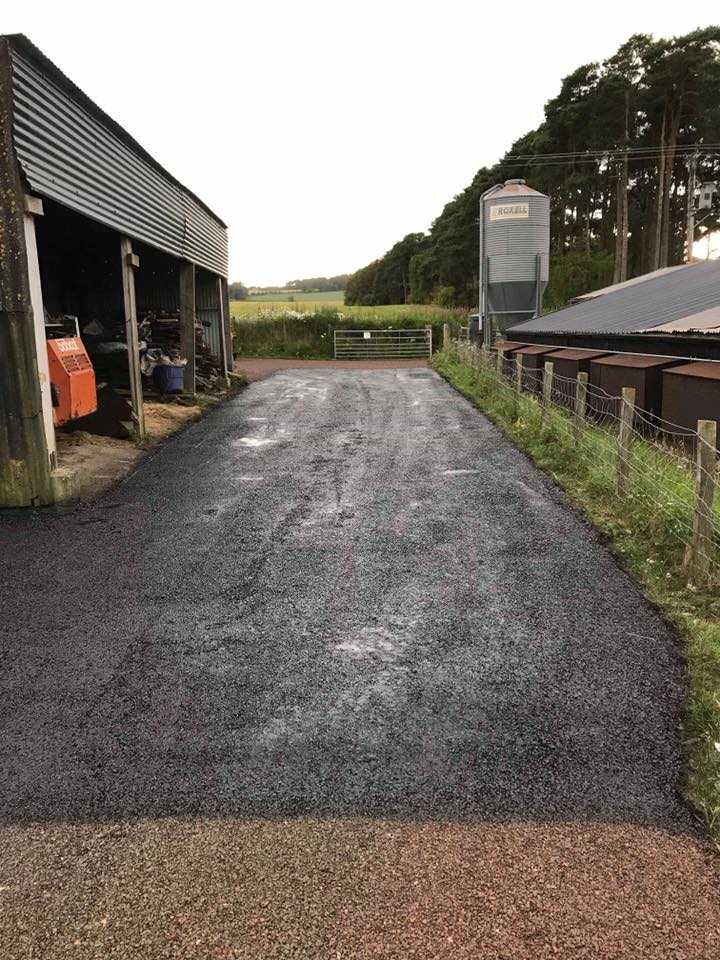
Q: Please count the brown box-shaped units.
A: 5